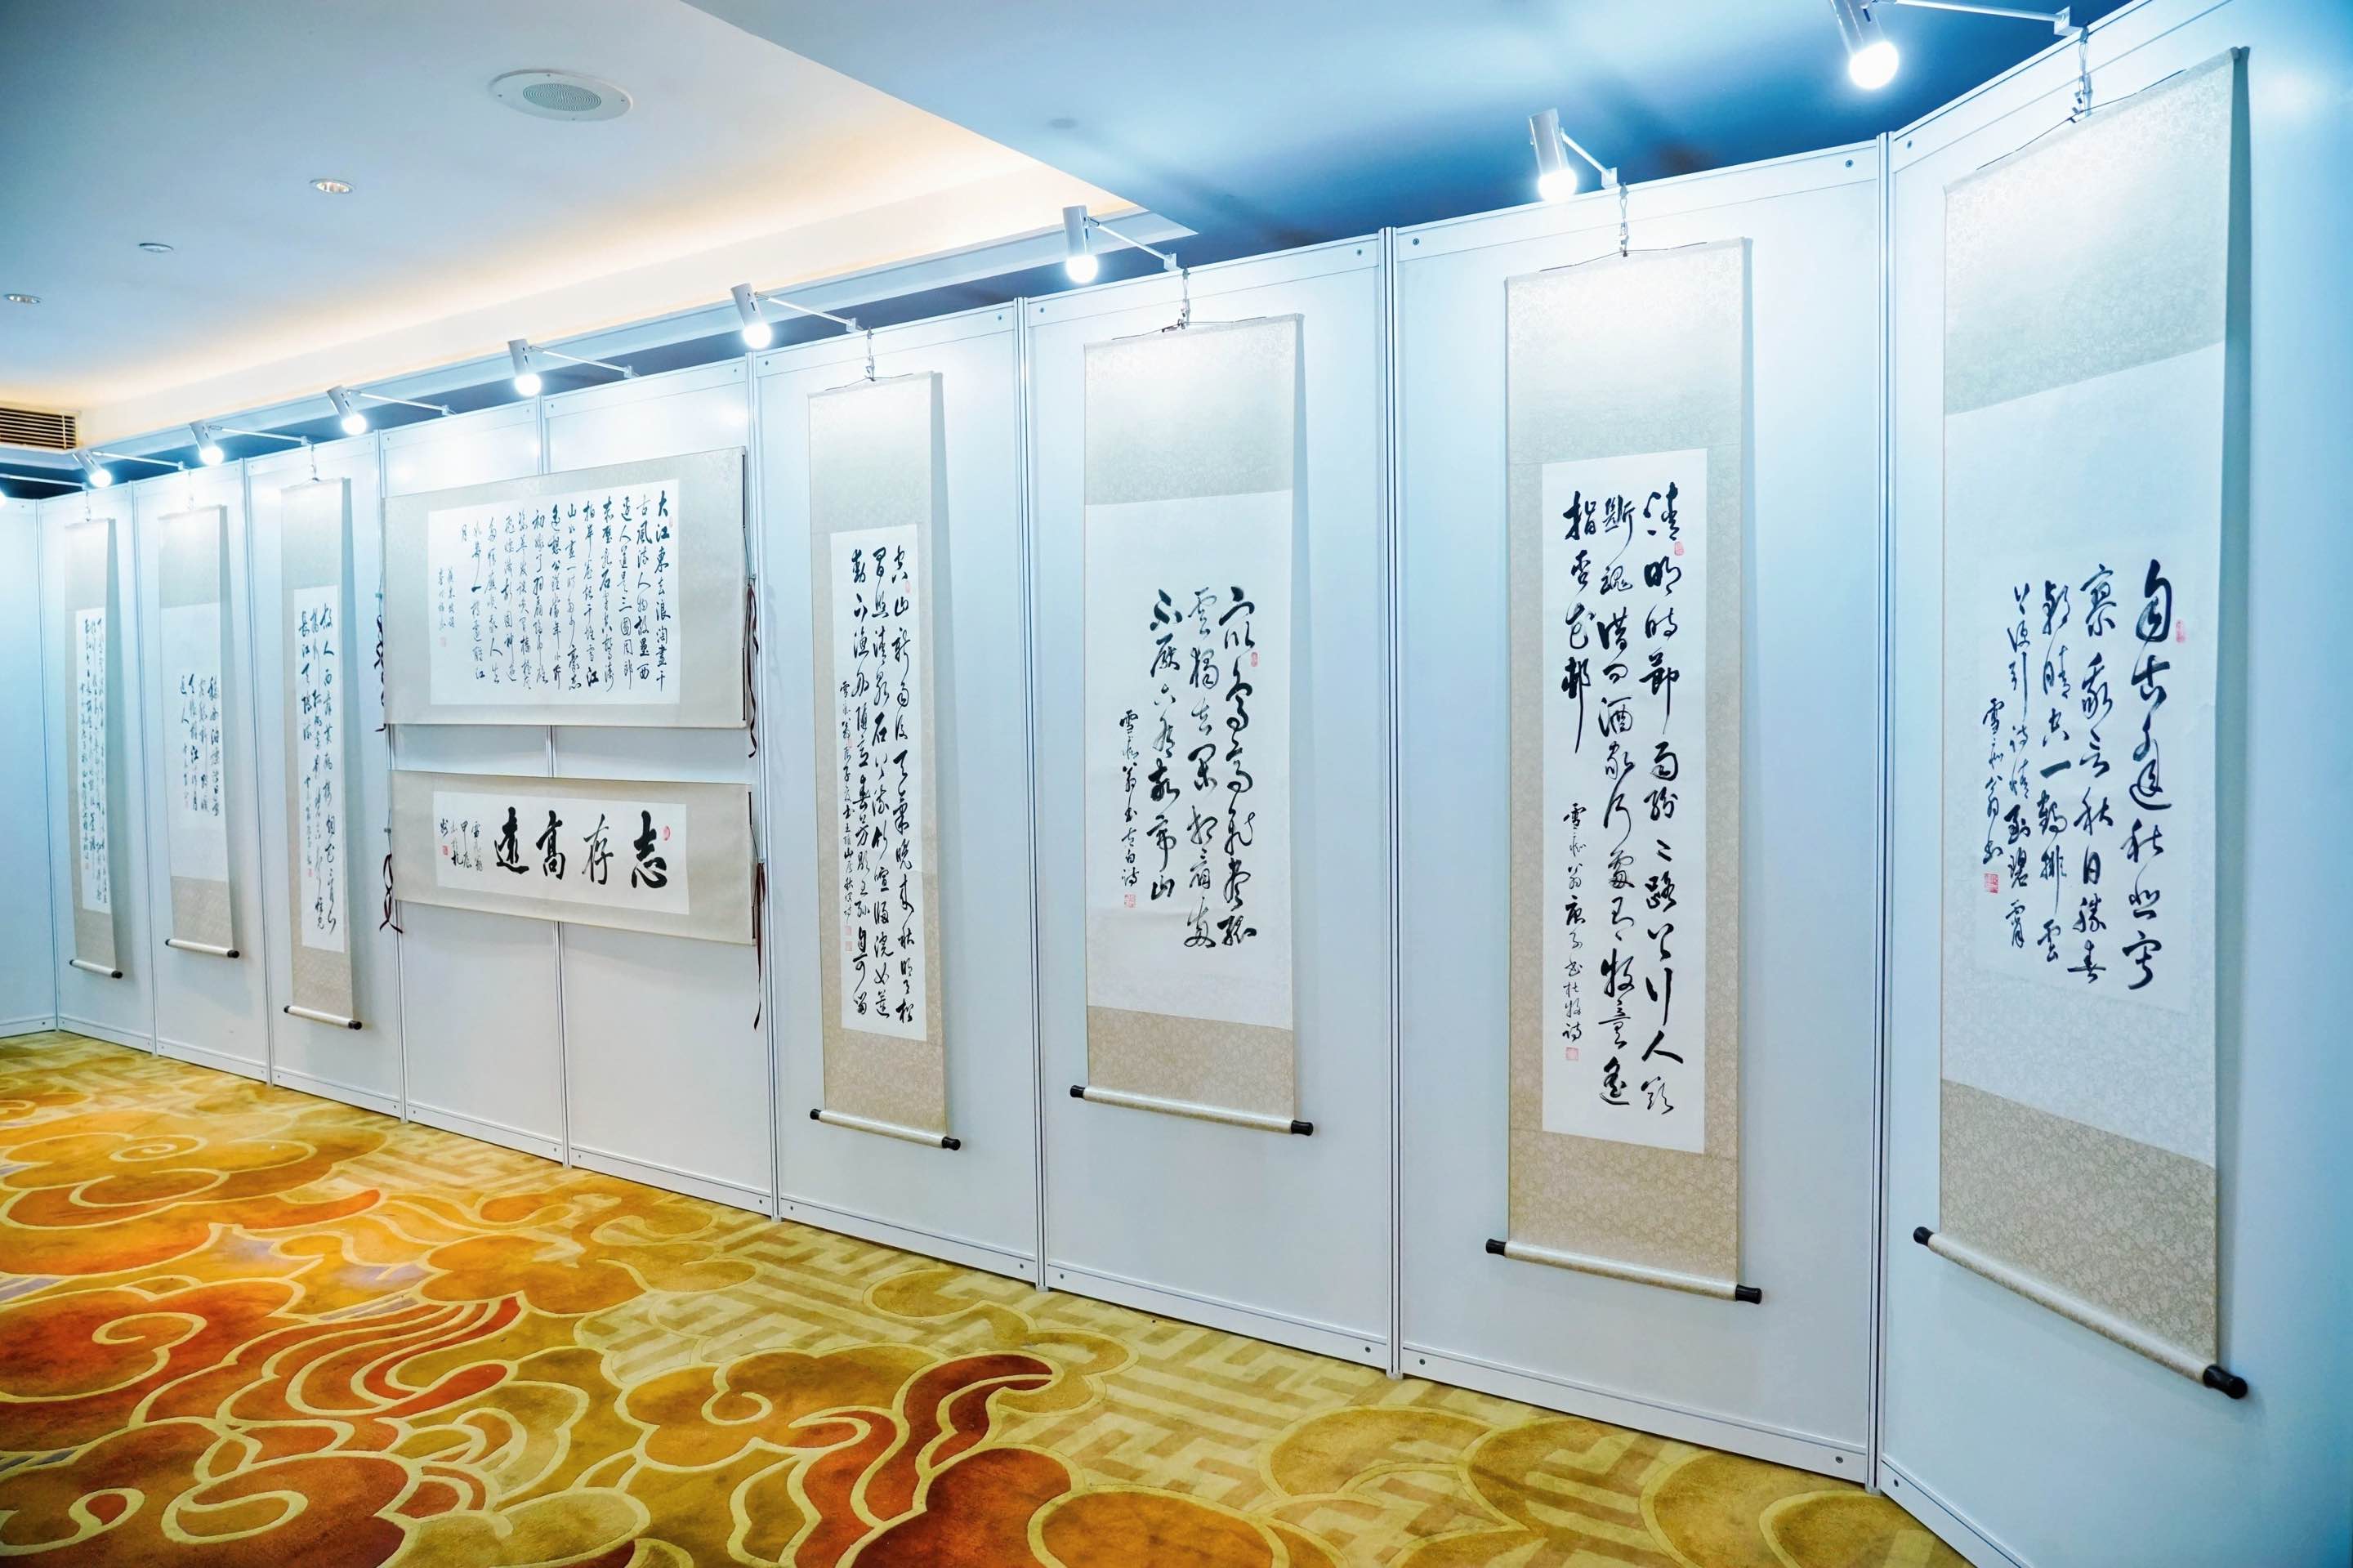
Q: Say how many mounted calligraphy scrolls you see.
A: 9